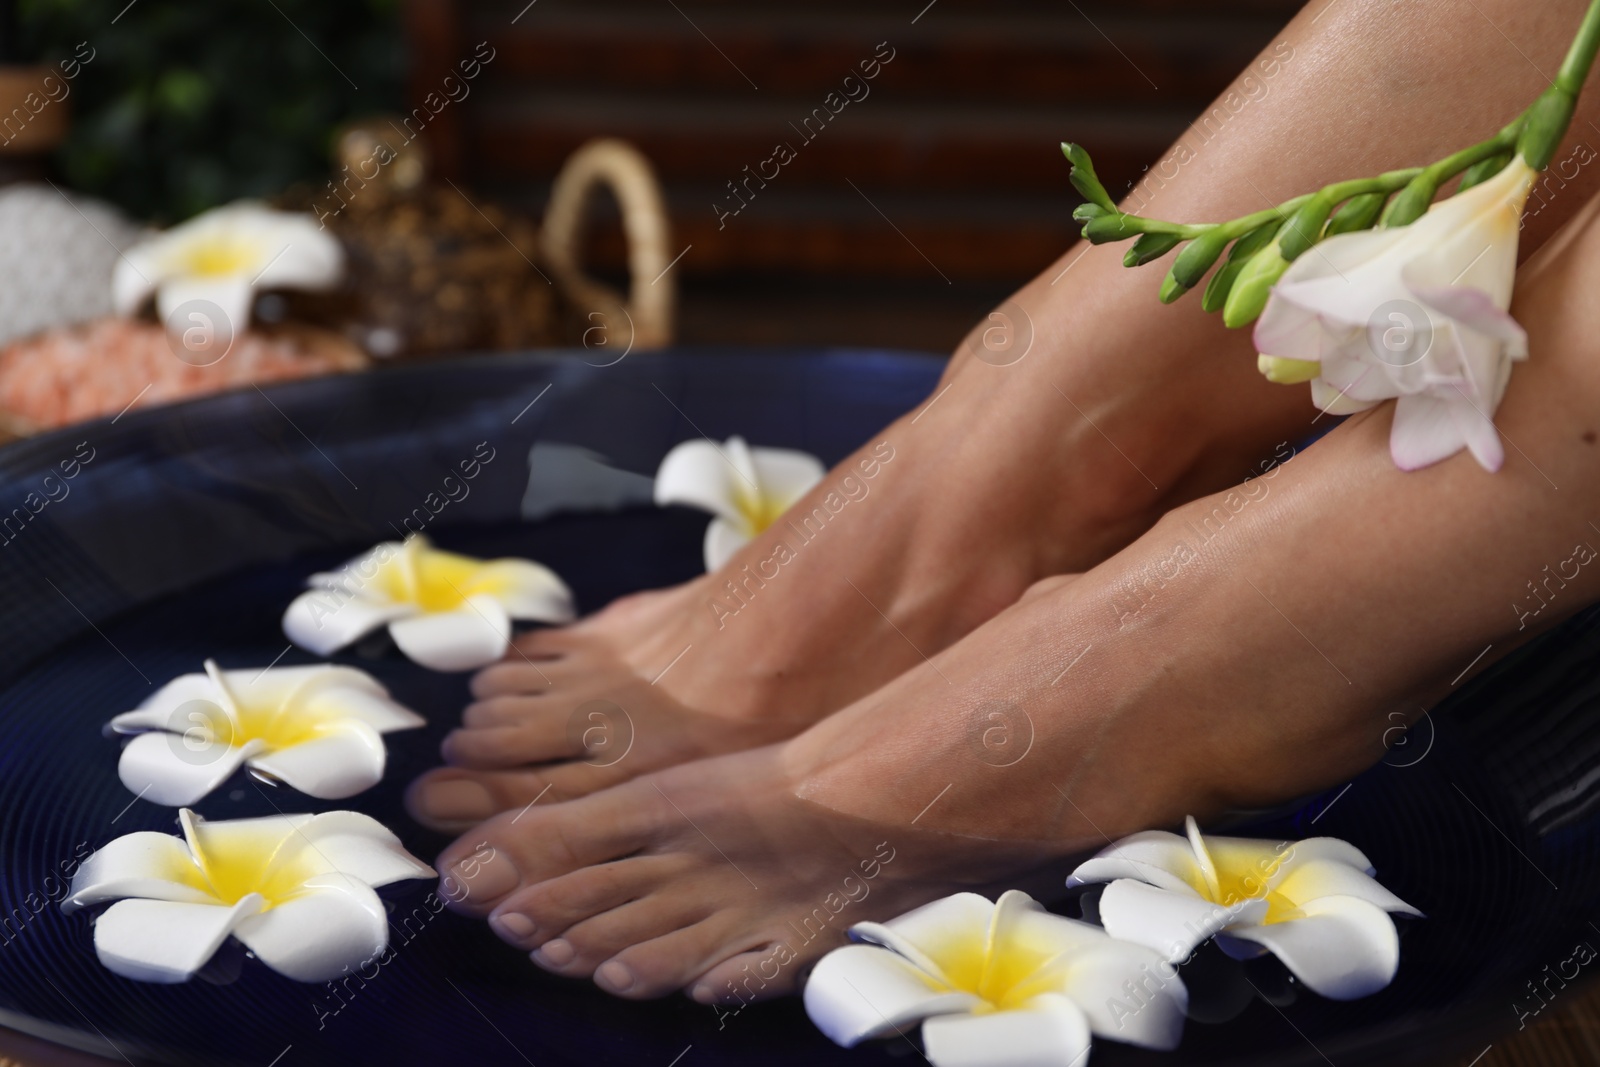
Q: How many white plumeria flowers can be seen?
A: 7